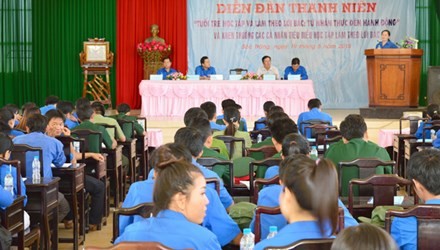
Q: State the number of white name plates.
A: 6